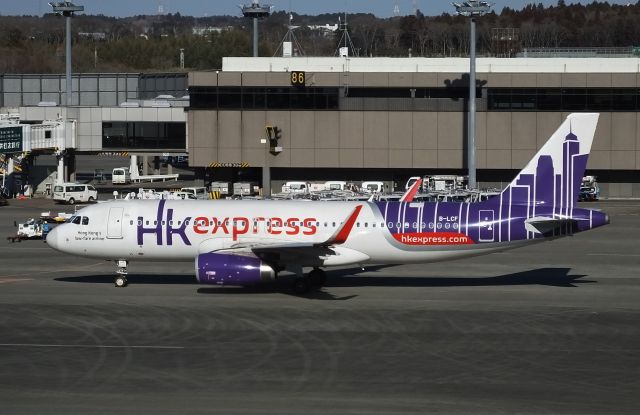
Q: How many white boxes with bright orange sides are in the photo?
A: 0